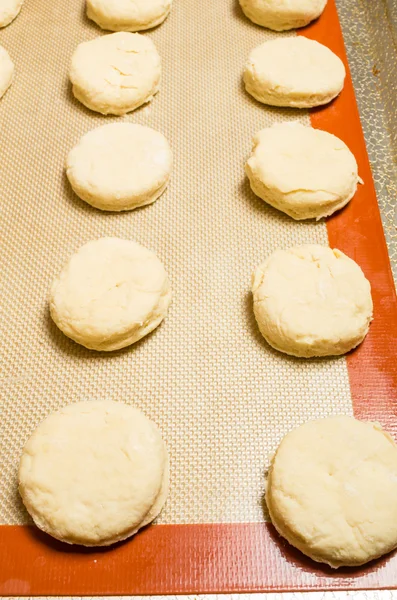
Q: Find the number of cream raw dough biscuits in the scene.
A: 12